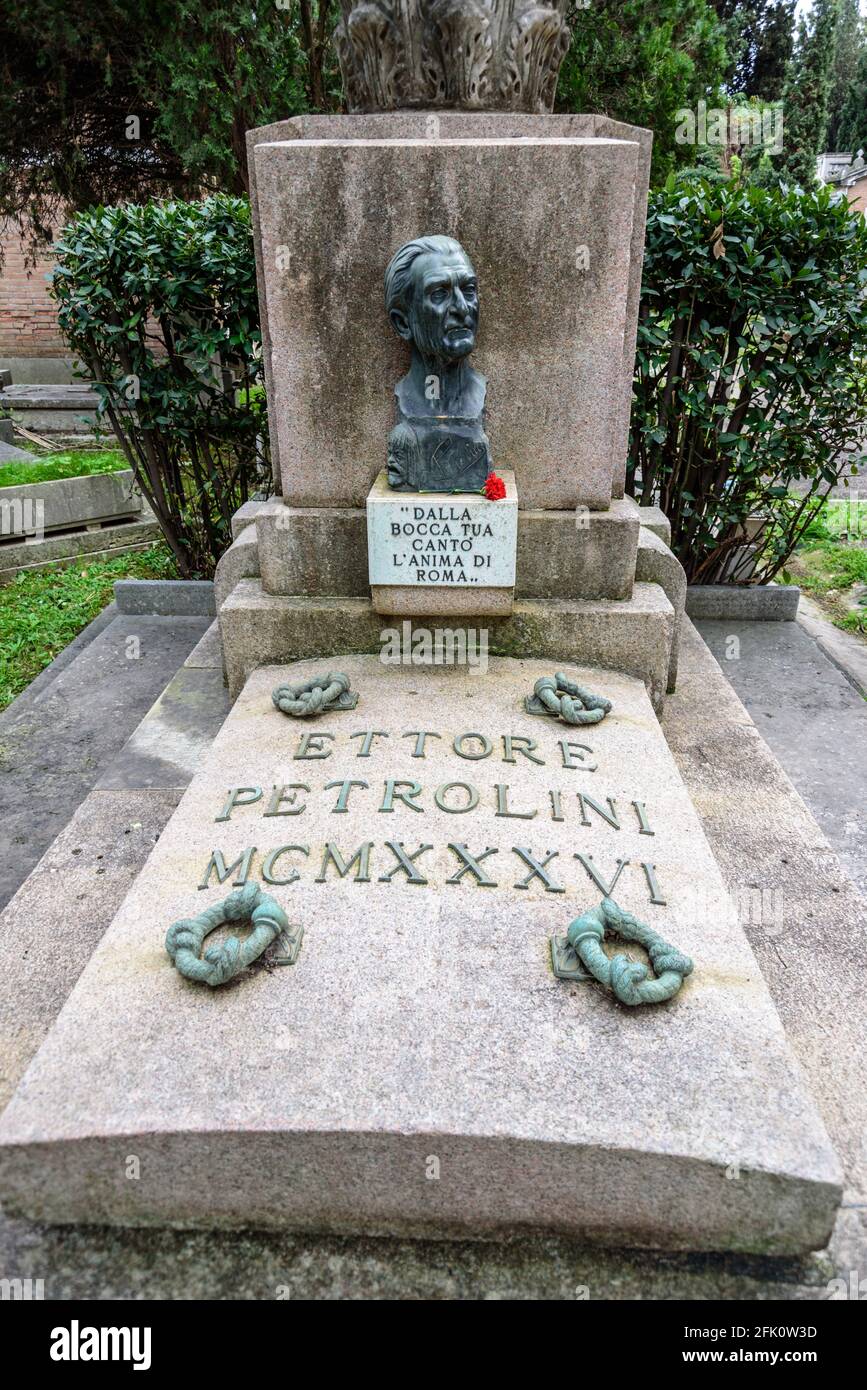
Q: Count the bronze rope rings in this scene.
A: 4